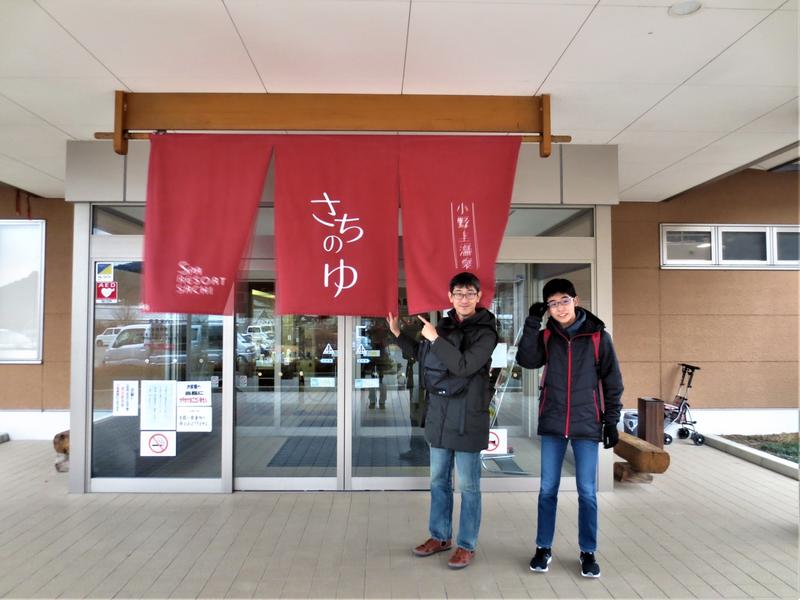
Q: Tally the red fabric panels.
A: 3